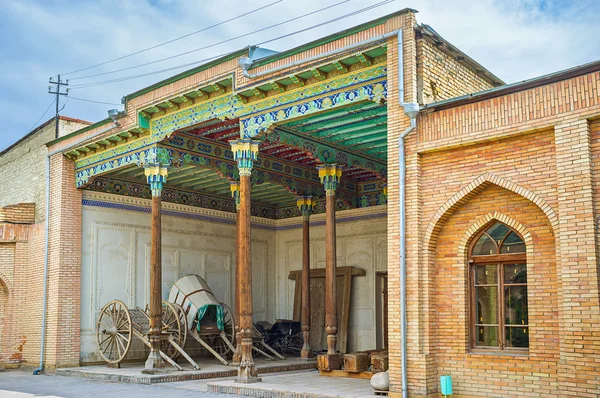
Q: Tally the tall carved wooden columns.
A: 5